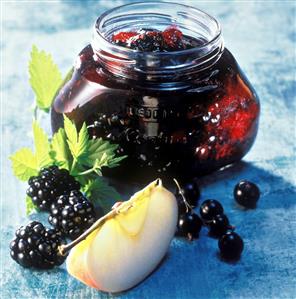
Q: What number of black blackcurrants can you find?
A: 6